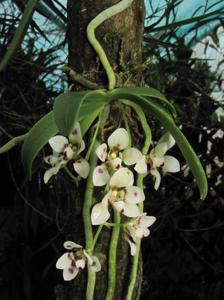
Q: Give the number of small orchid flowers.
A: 6